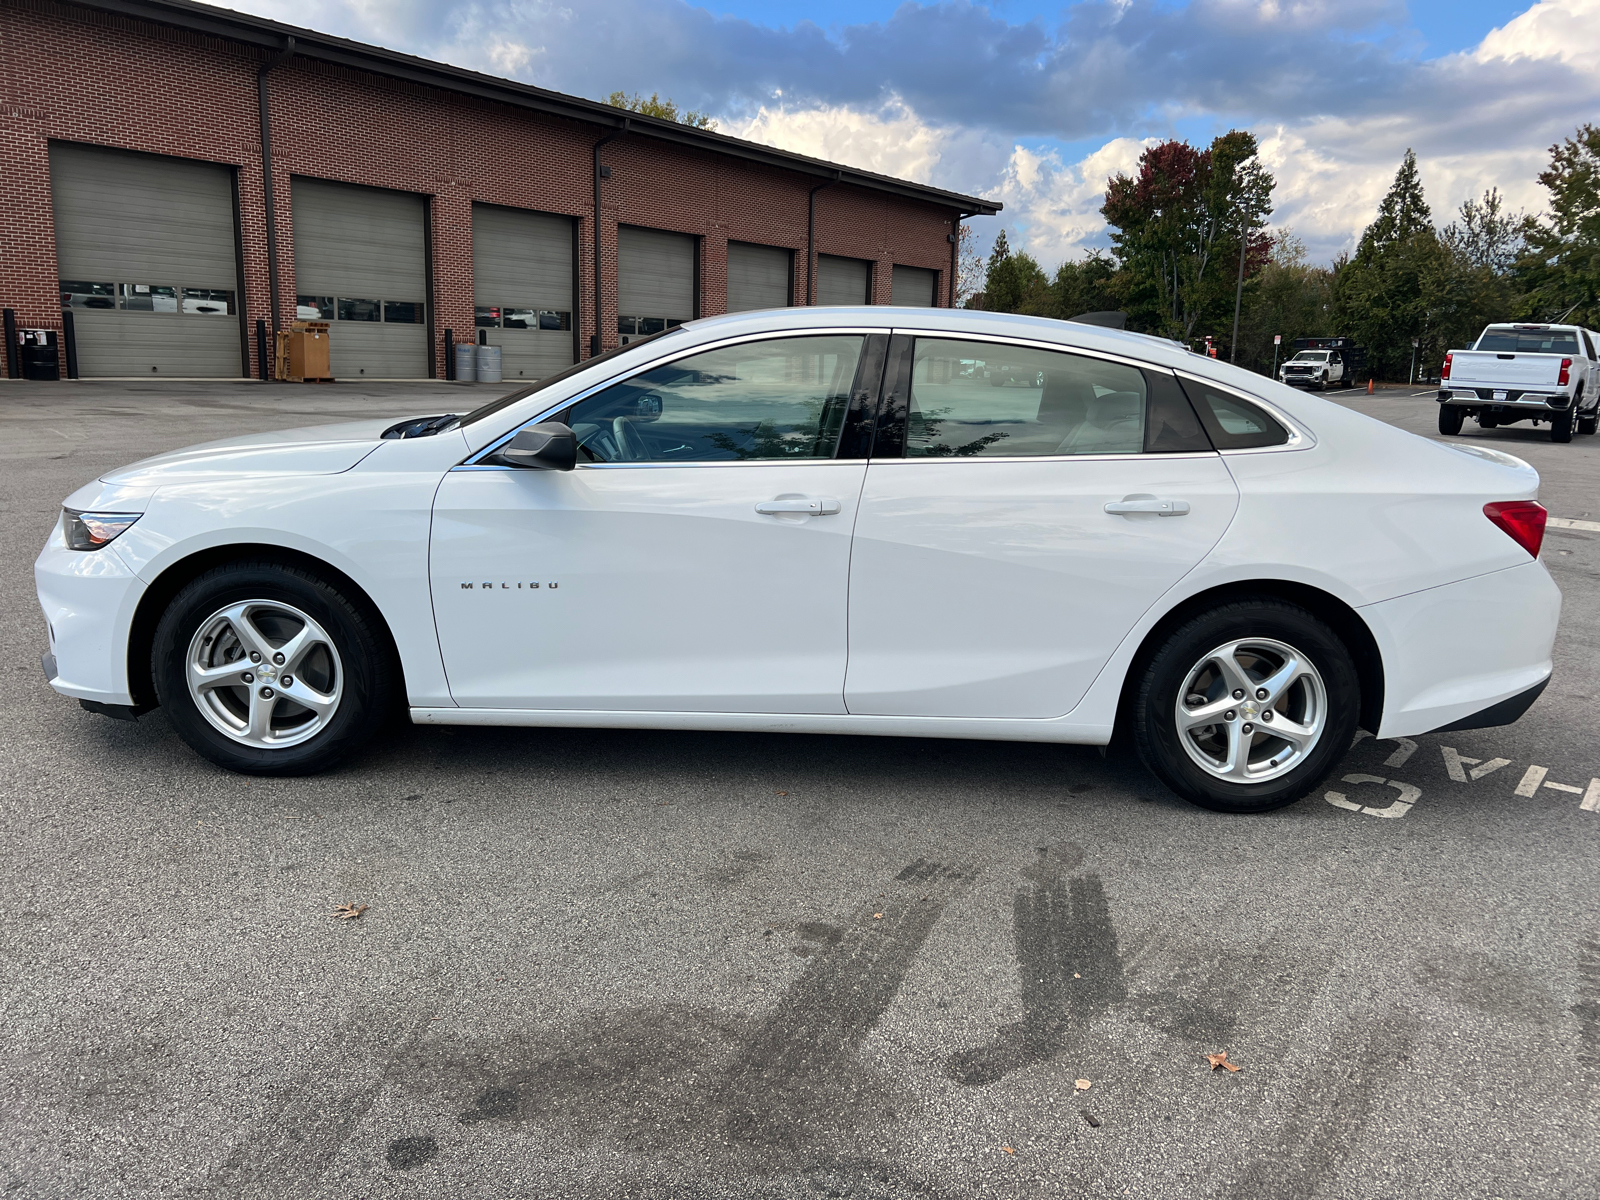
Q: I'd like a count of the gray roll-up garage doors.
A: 7